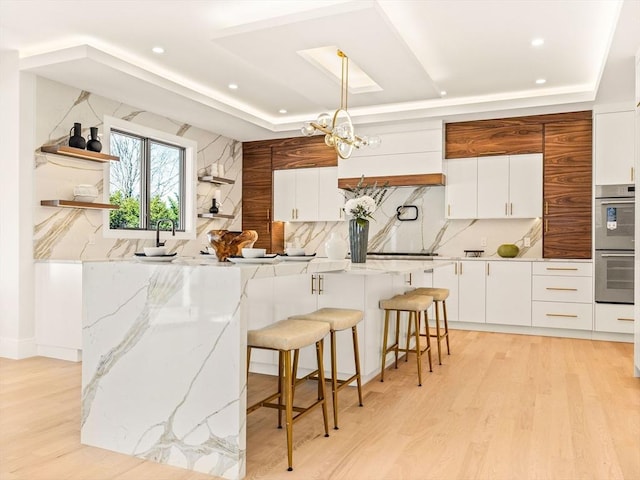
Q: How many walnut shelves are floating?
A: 4